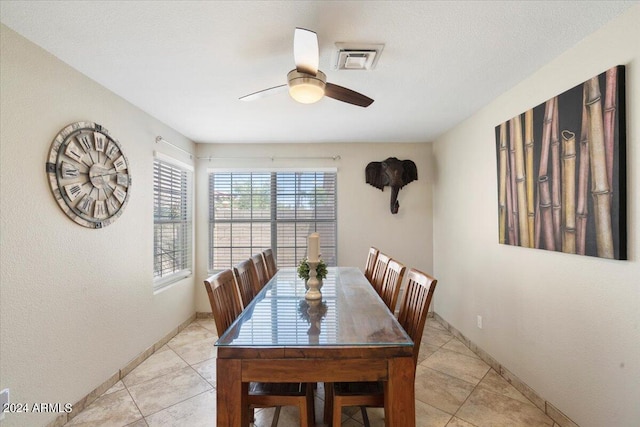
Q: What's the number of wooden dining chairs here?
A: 8